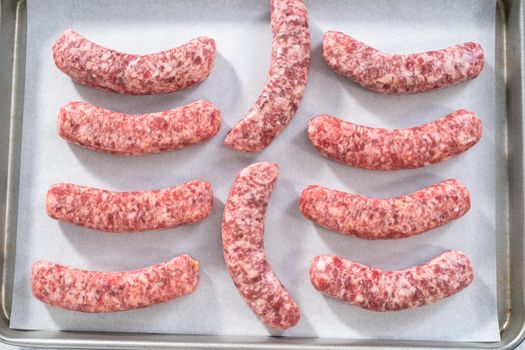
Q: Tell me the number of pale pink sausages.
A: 10